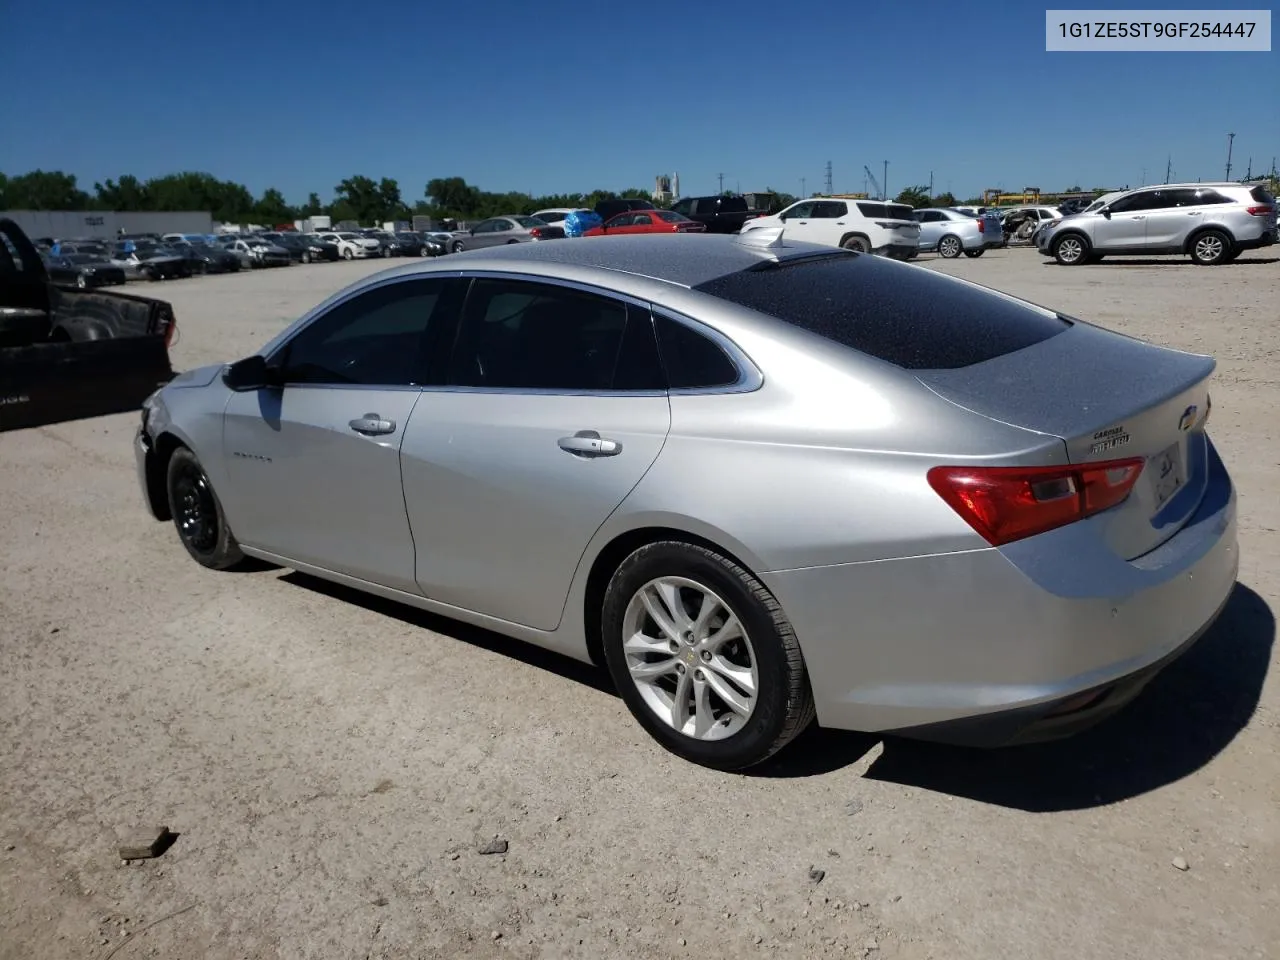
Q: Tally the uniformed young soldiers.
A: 0